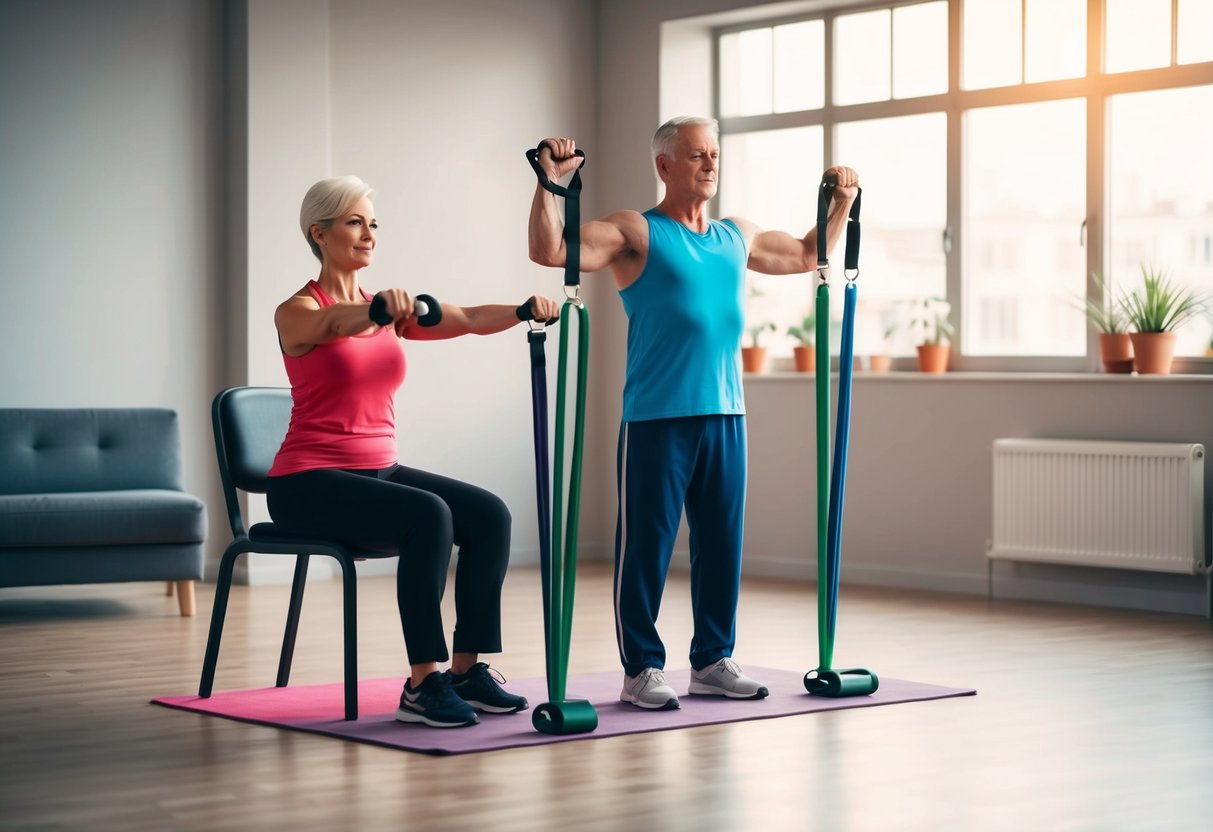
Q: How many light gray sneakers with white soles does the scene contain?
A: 2